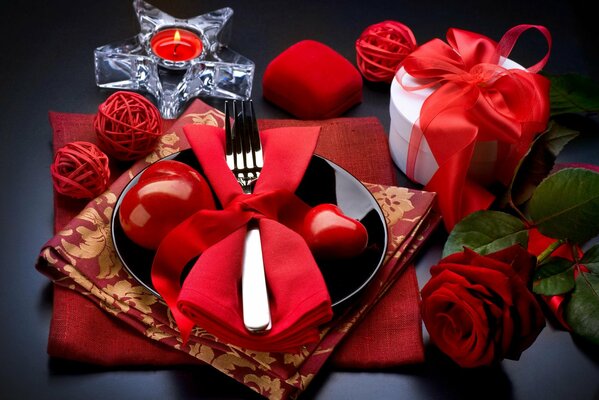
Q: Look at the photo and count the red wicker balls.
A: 3